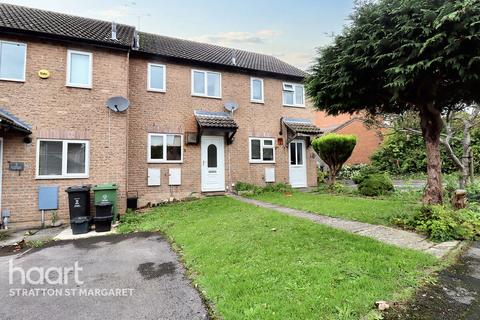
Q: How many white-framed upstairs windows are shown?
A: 6